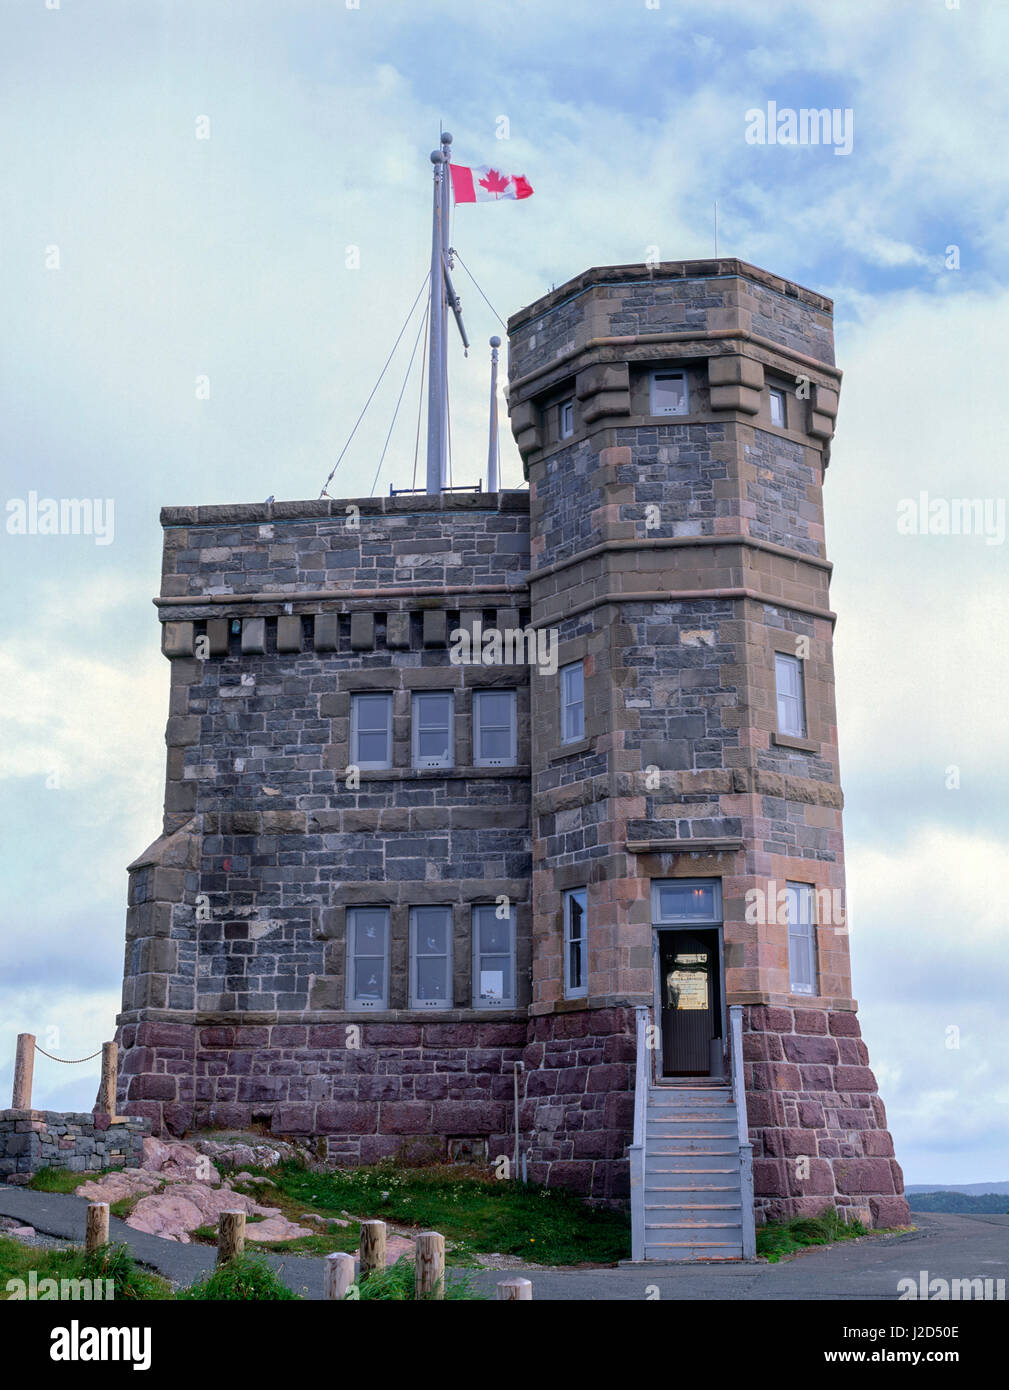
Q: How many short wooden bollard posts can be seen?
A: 6